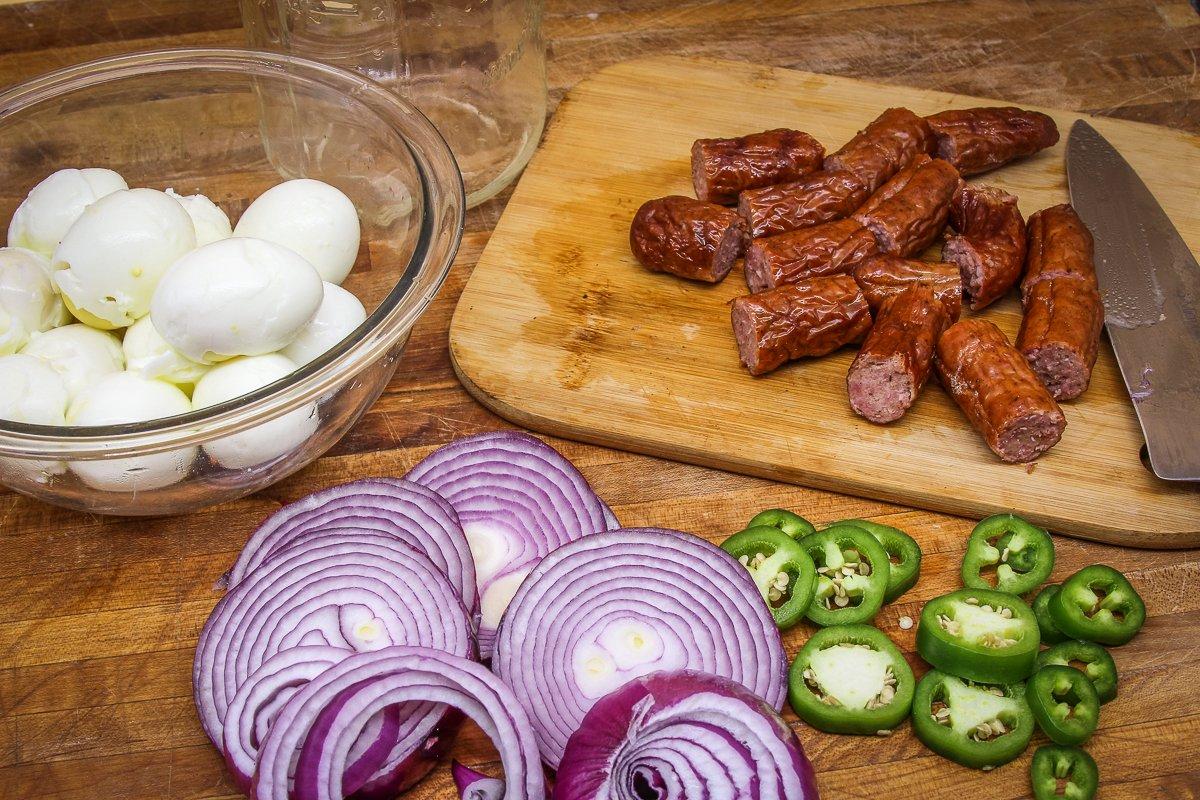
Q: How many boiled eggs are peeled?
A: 12